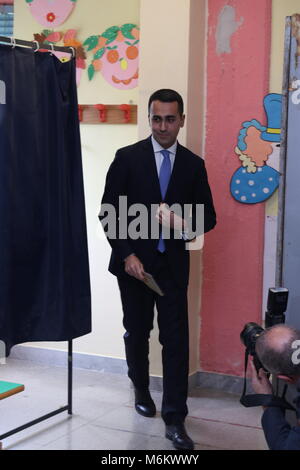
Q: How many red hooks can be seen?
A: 3